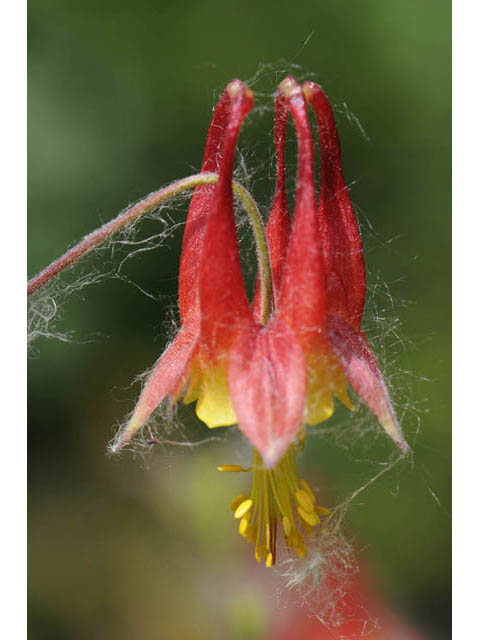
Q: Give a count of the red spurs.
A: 5